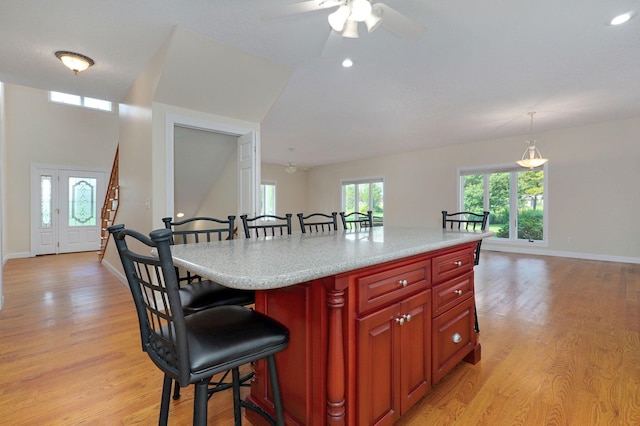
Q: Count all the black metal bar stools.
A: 6